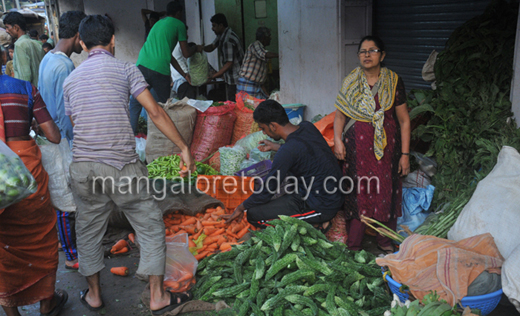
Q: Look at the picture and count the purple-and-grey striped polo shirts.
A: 1